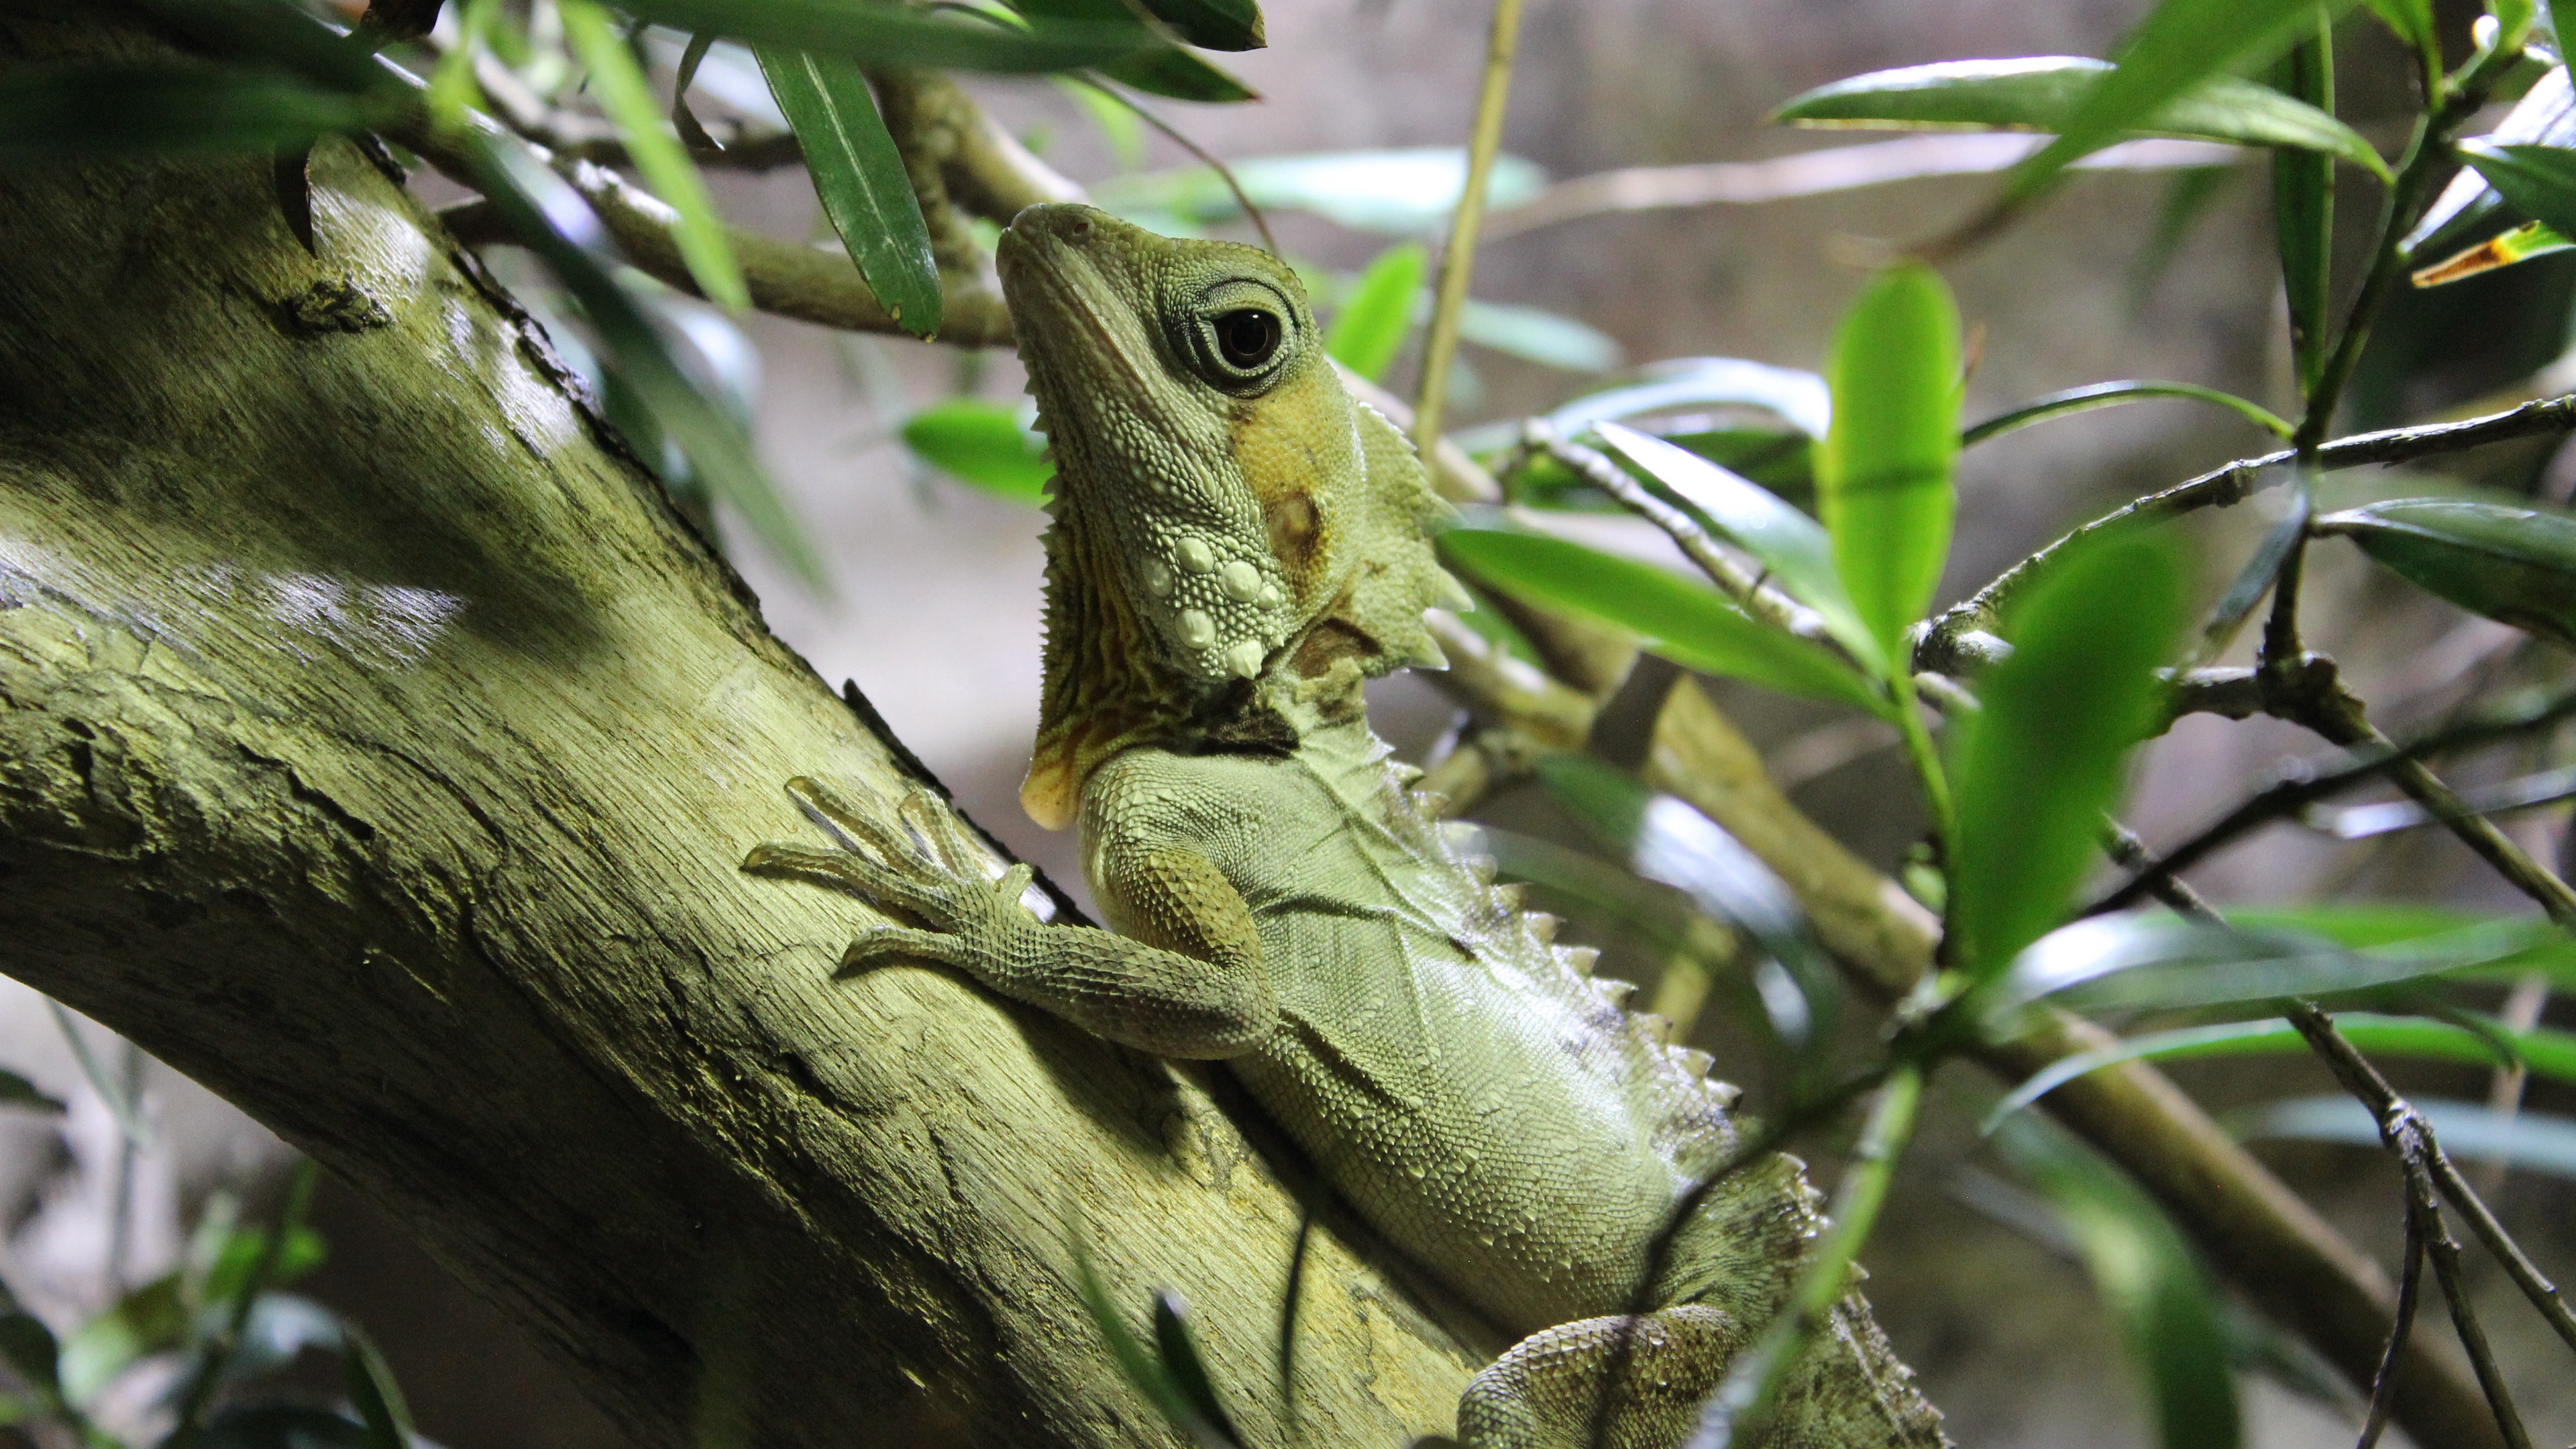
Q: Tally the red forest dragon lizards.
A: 0